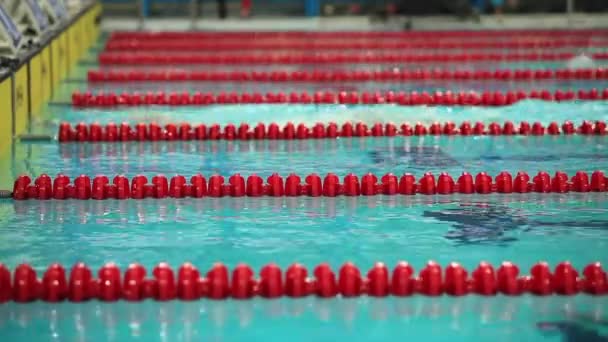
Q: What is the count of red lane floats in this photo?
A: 8